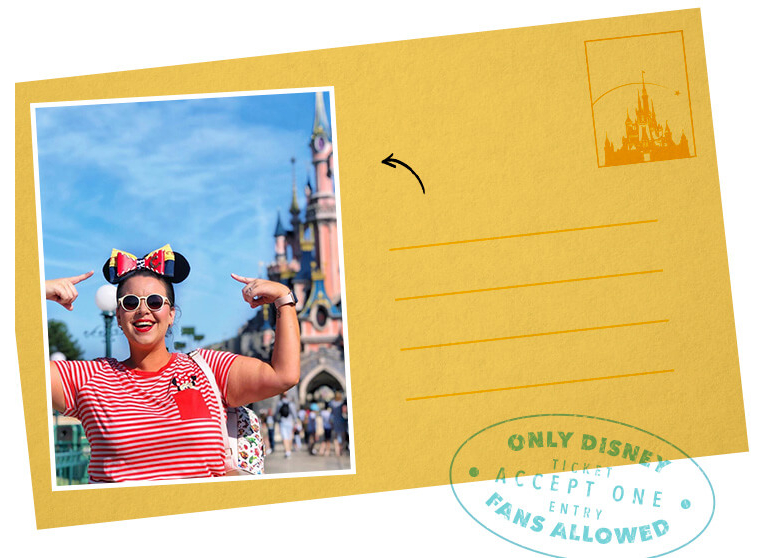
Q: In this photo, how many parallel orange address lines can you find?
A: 4